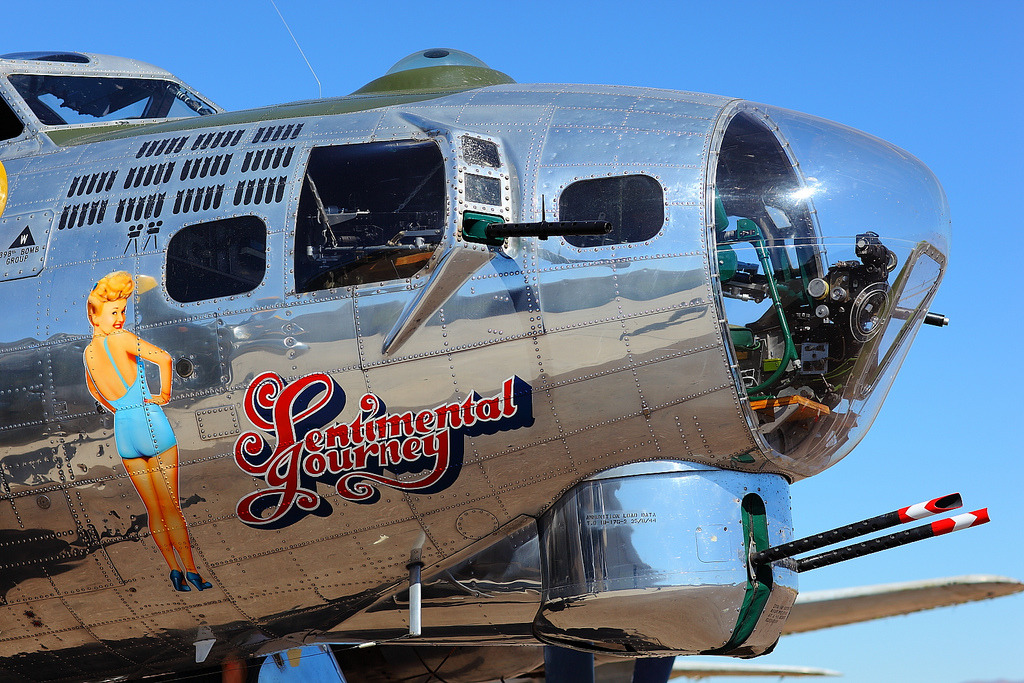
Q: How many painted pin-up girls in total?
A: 1